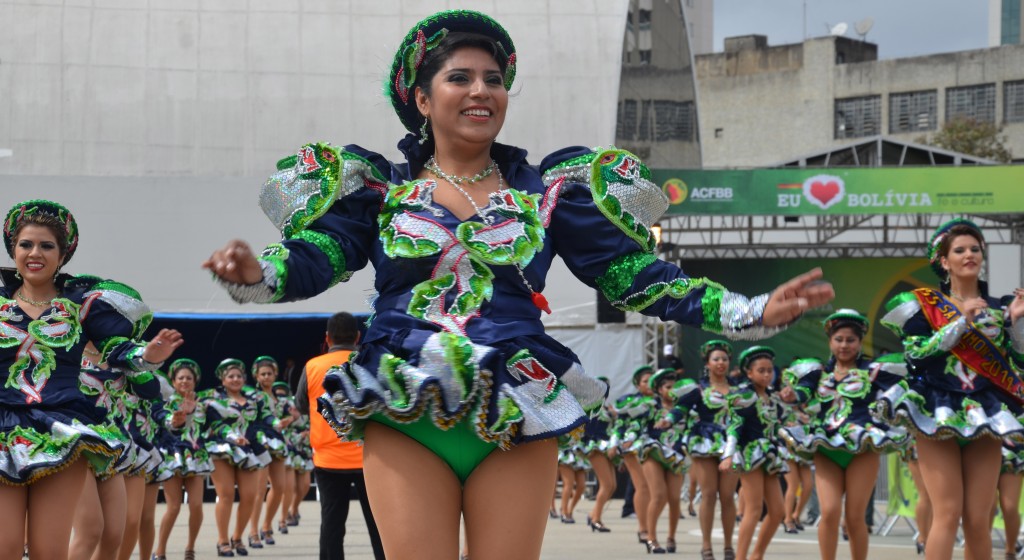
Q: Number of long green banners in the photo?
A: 1